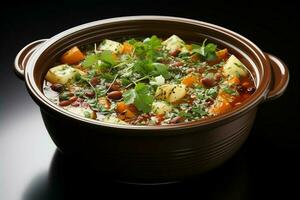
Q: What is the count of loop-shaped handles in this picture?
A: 2